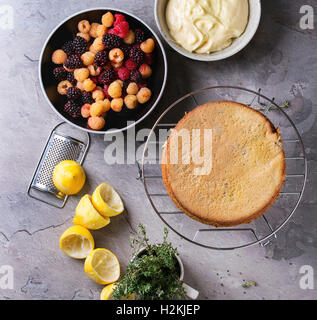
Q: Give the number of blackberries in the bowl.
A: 15